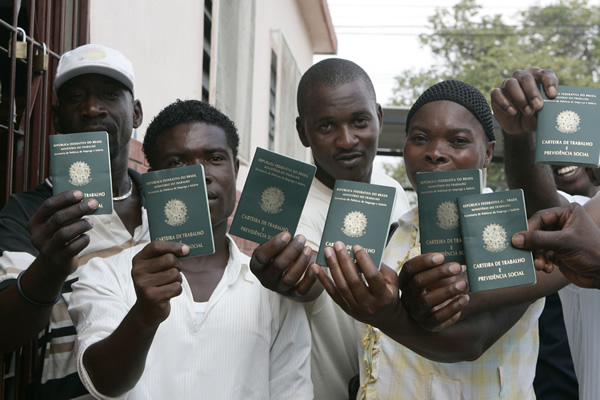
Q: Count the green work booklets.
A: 7